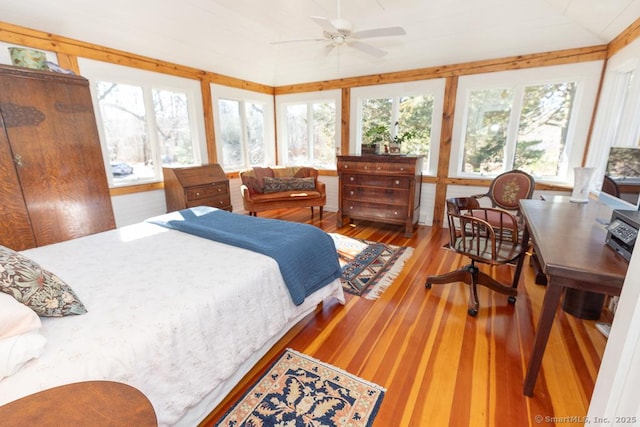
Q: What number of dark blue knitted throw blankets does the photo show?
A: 1